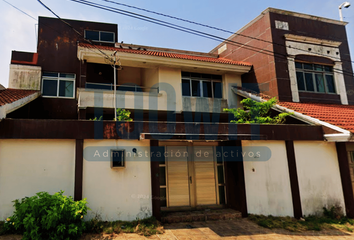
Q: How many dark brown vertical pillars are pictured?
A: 5